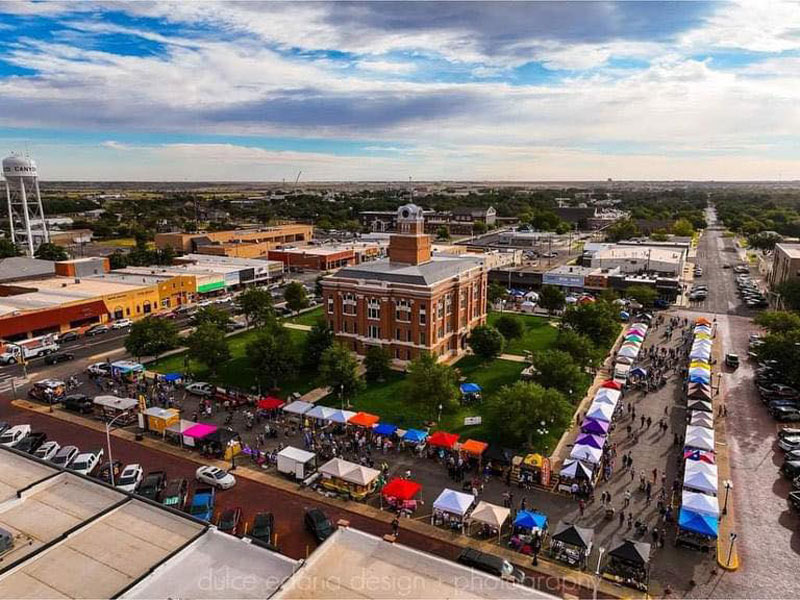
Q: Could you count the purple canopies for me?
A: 2